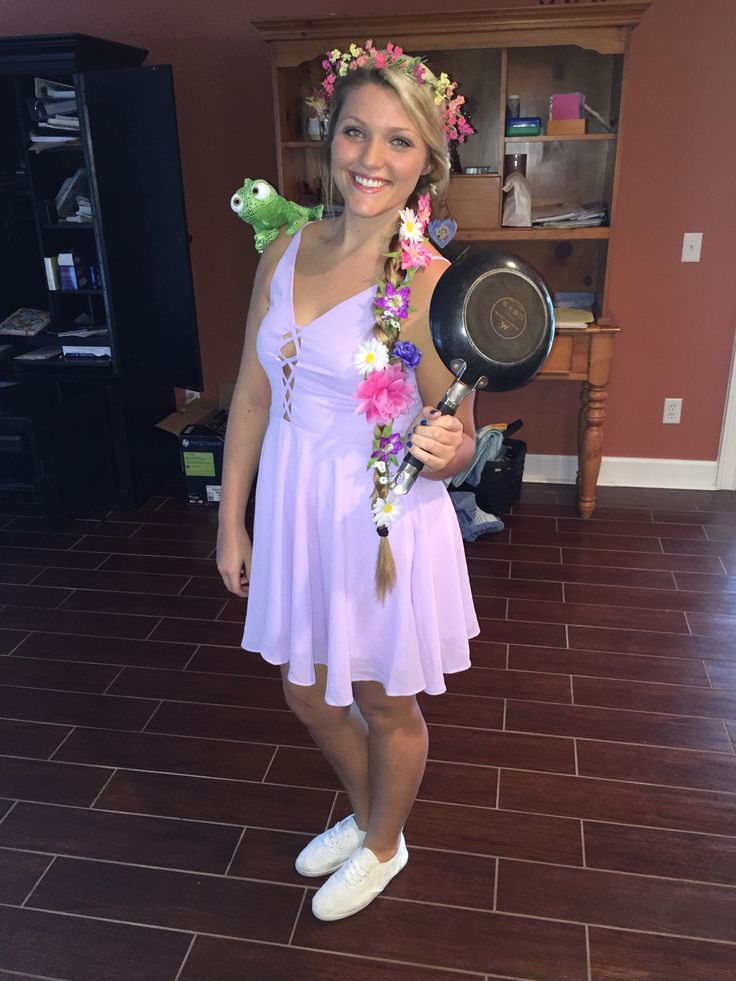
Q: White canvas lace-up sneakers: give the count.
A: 2